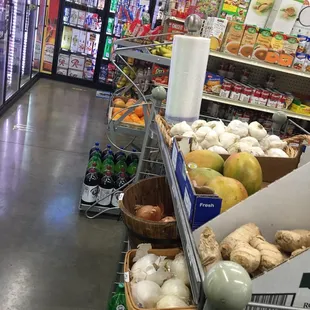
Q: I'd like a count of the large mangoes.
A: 4